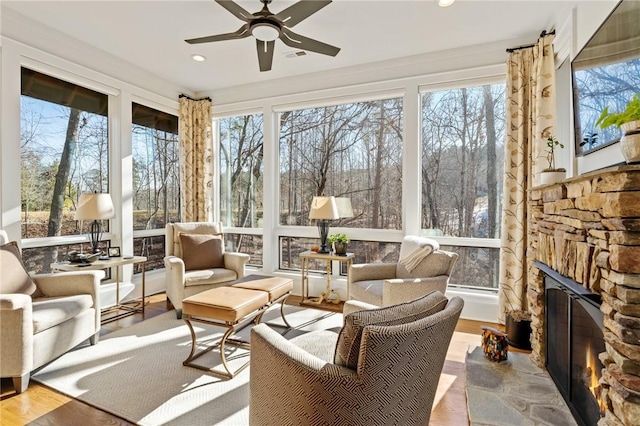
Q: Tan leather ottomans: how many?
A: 2